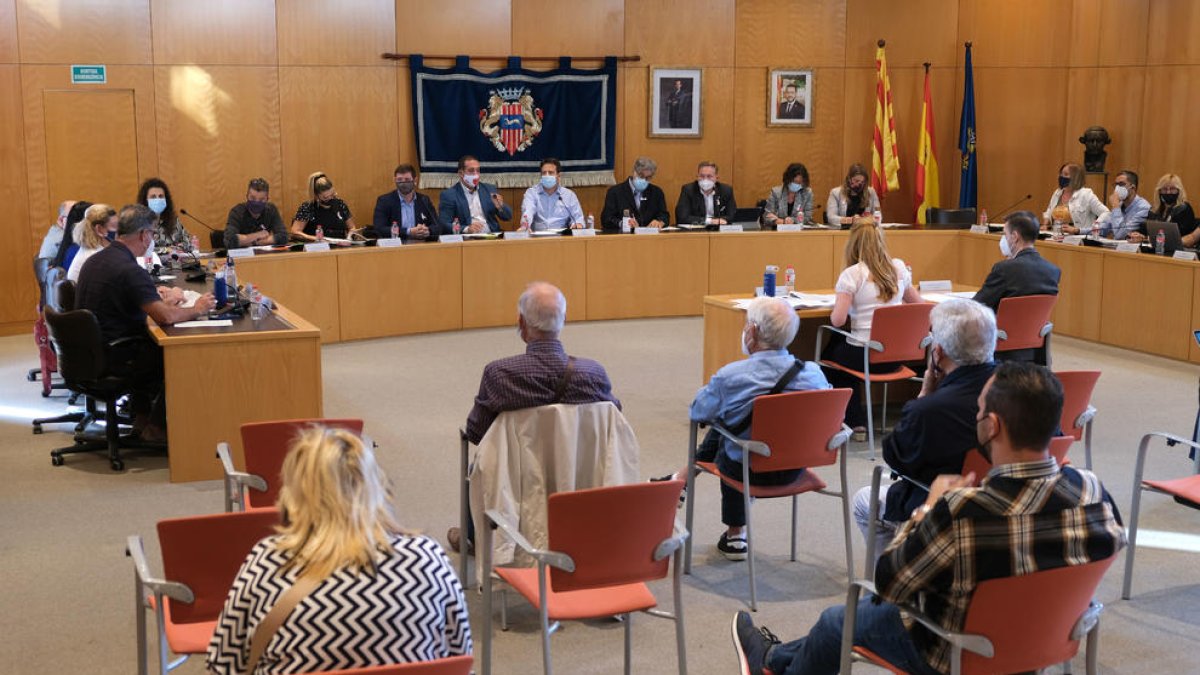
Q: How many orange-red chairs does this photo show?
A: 11